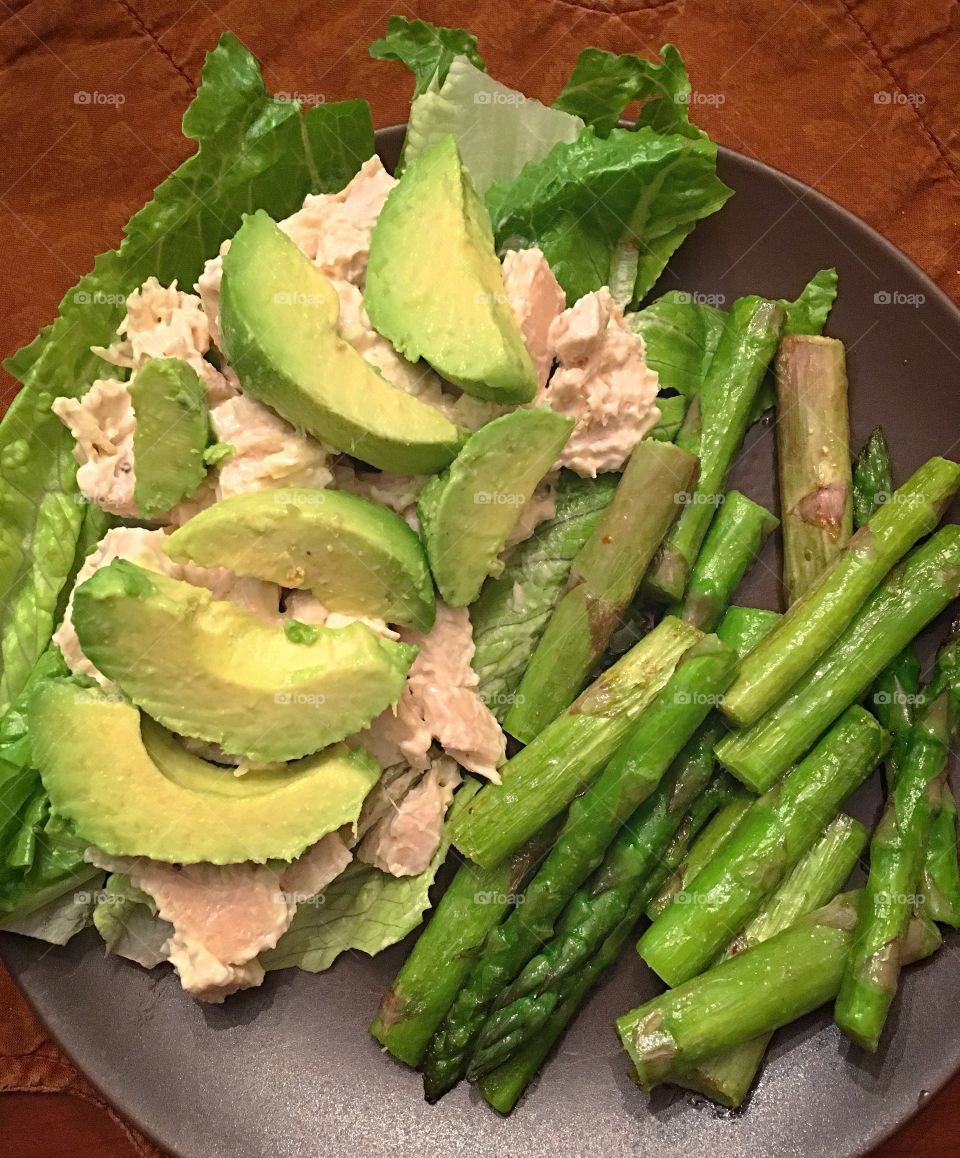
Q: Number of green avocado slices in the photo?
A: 7